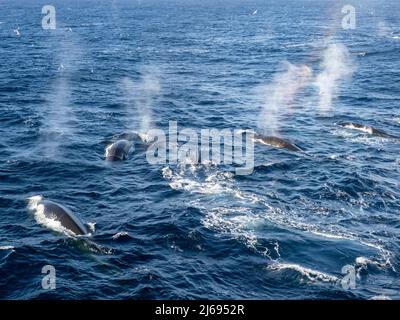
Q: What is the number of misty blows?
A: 4